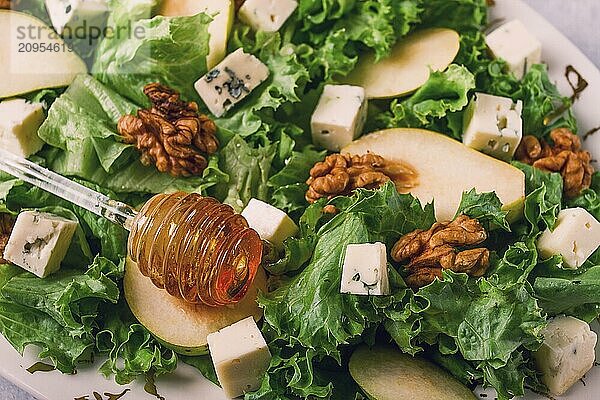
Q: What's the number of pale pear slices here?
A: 6